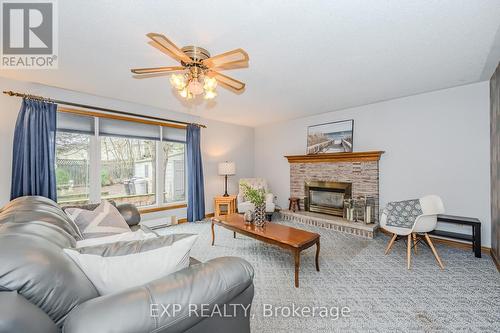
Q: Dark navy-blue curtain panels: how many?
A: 2